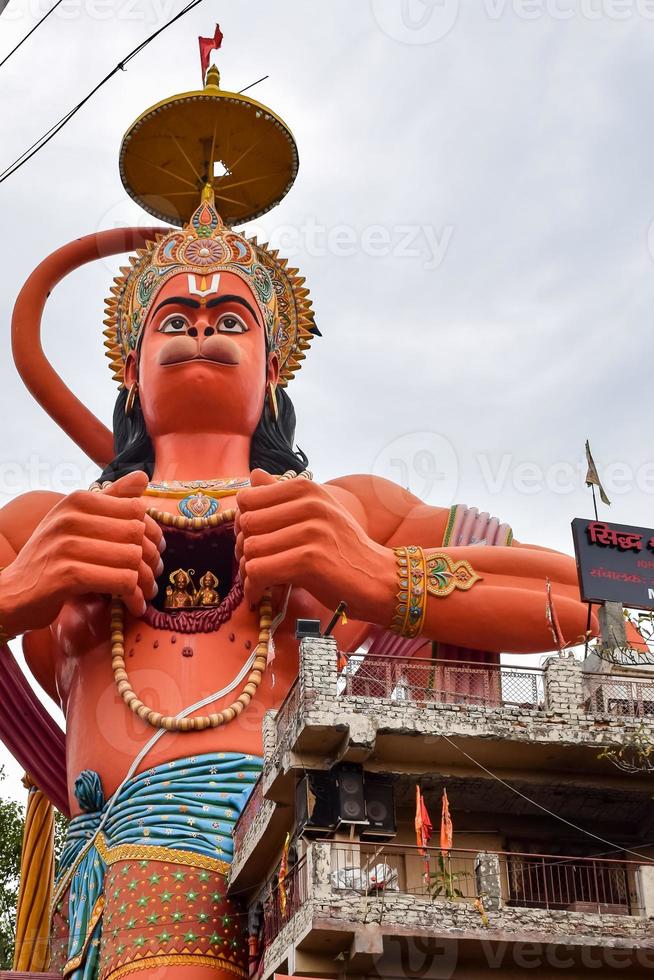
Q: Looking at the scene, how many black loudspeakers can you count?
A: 3